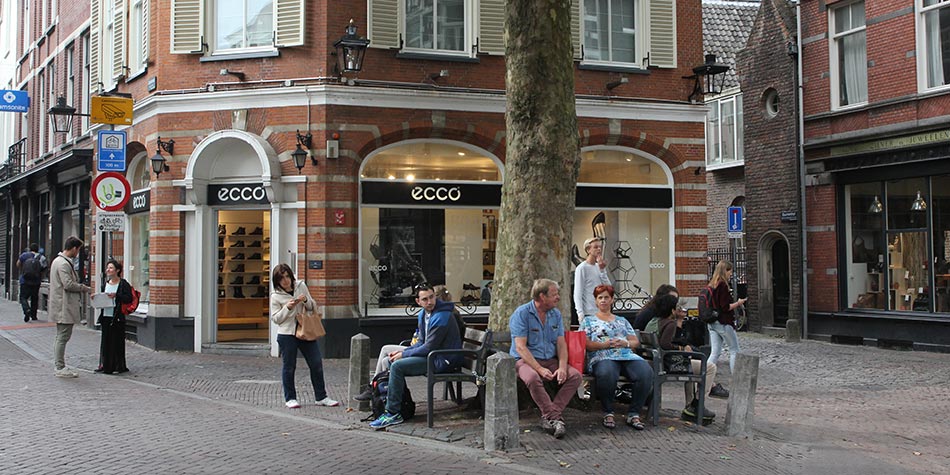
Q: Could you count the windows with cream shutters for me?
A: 5